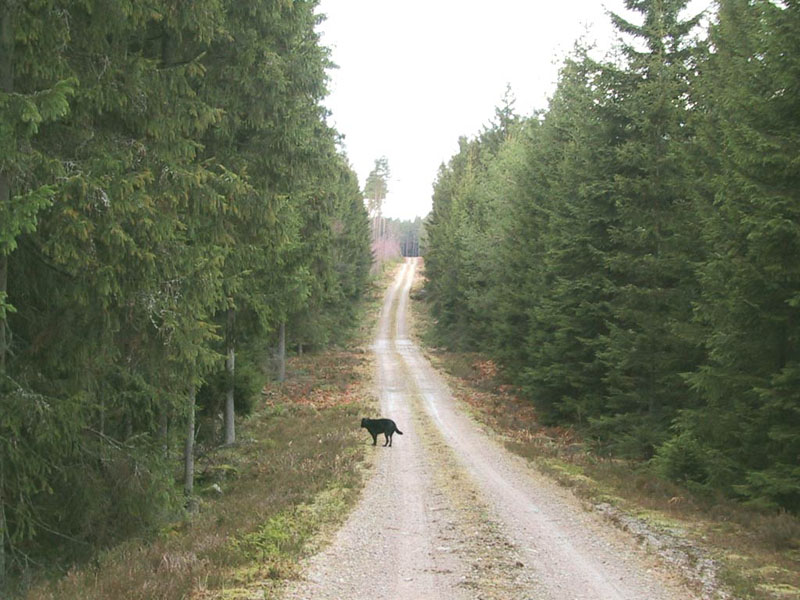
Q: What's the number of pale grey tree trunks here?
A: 3